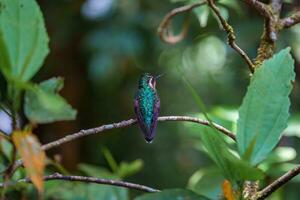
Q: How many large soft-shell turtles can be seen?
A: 0